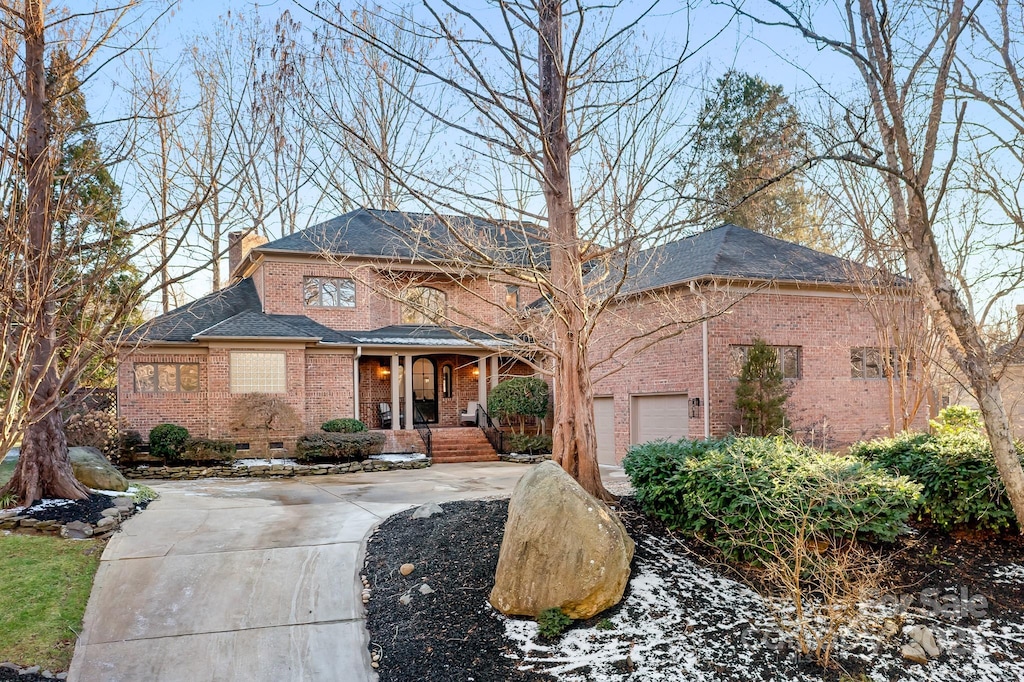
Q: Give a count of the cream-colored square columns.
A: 4